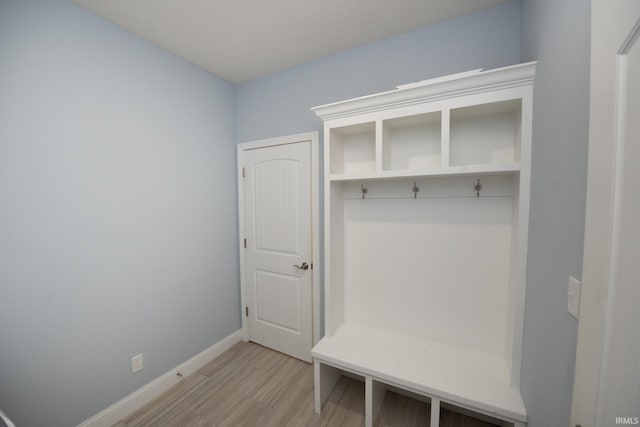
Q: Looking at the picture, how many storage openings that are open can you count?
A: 6